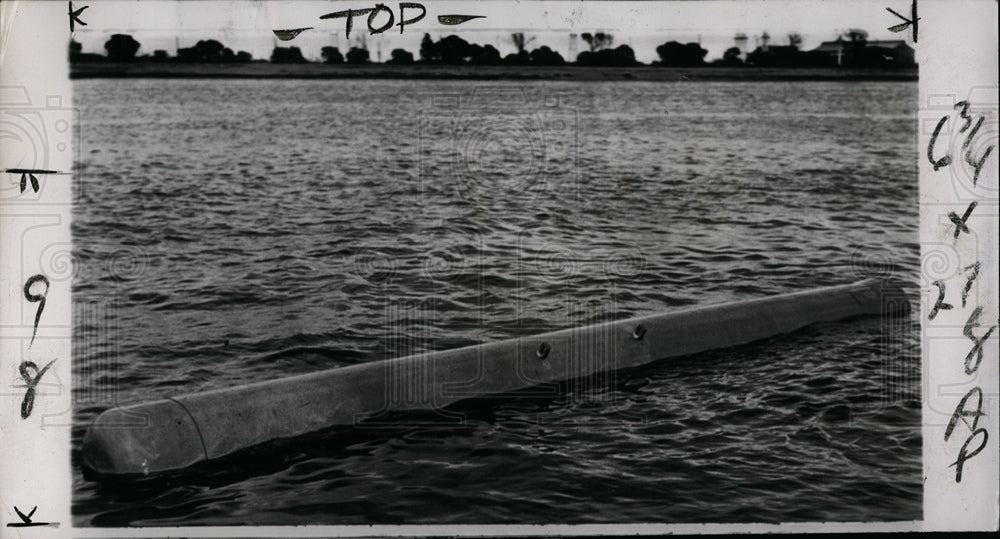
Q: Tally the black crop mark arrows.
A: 4